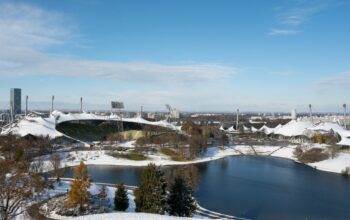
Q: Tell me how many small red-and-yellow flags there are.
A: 0